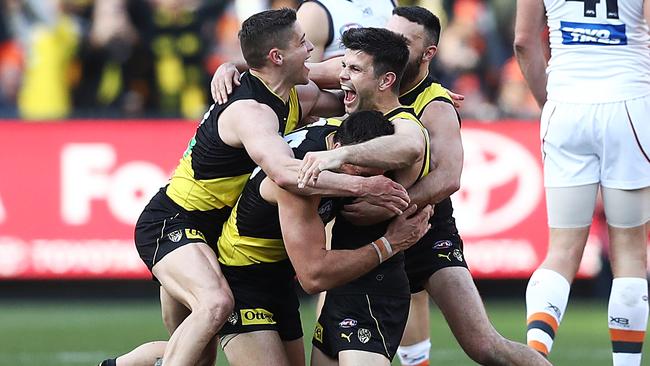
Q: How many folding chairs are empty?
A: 0